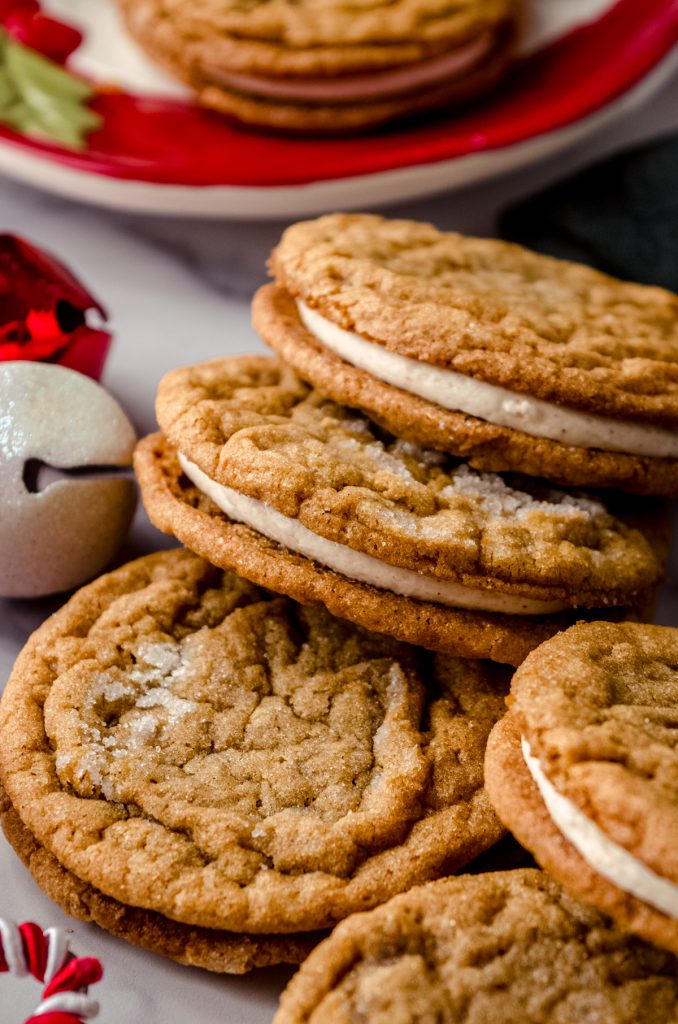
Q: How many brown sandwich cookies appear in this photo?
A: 6